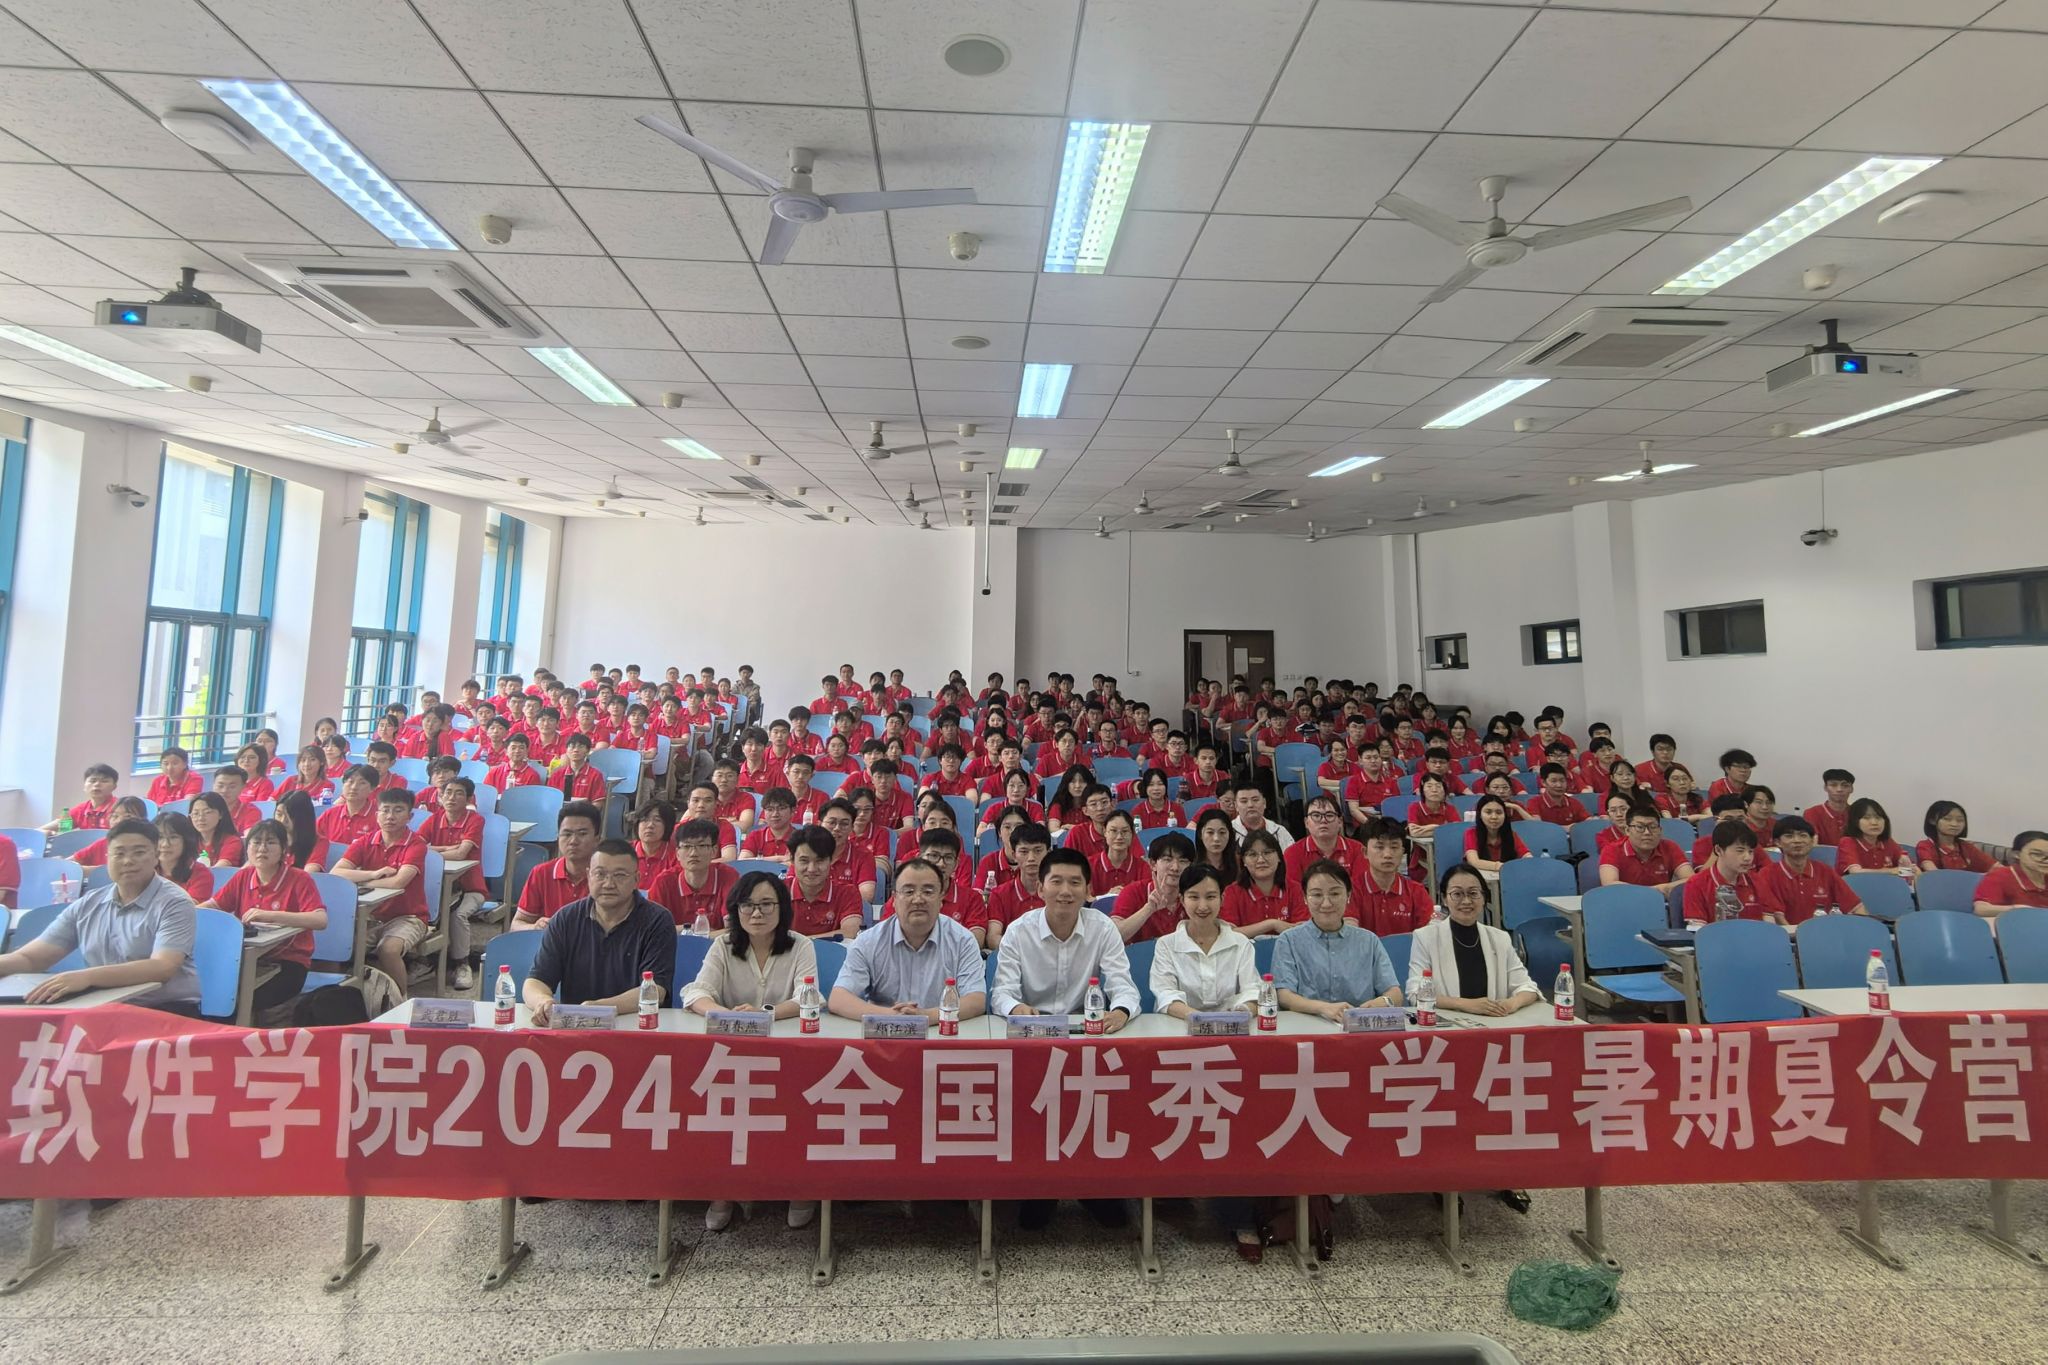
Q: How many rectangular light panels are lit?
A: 13